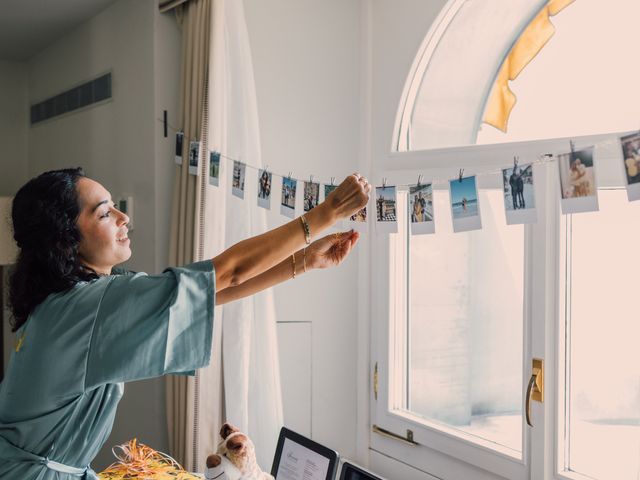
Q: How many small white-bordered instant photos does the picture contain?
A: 15